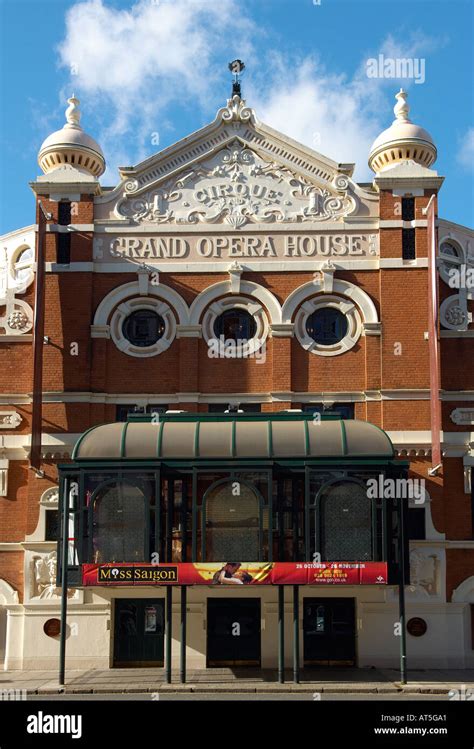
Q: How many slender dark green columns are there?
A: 6